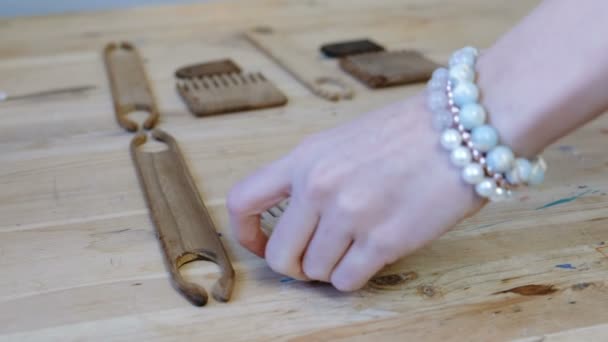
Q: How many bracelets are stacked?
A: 3